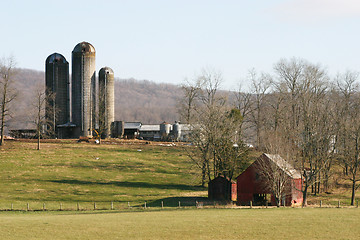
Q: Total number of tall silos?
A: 3